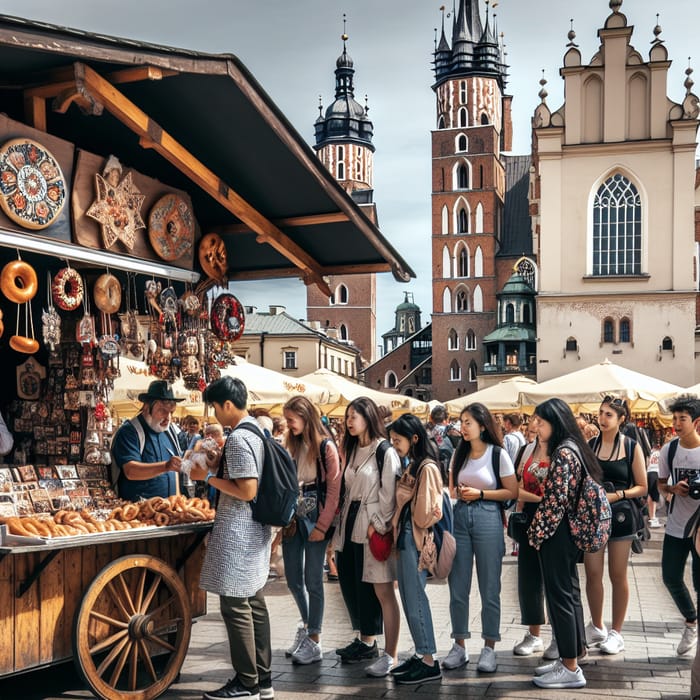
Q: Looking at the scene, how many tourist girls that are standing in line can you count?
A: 7